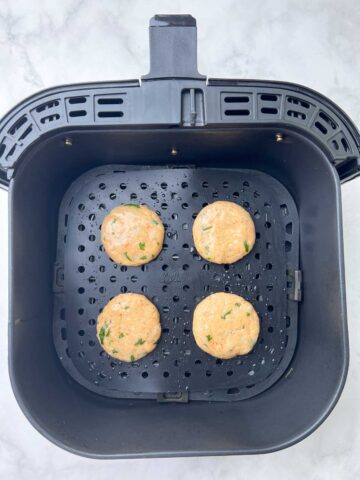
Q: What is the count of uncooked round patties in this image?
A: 4